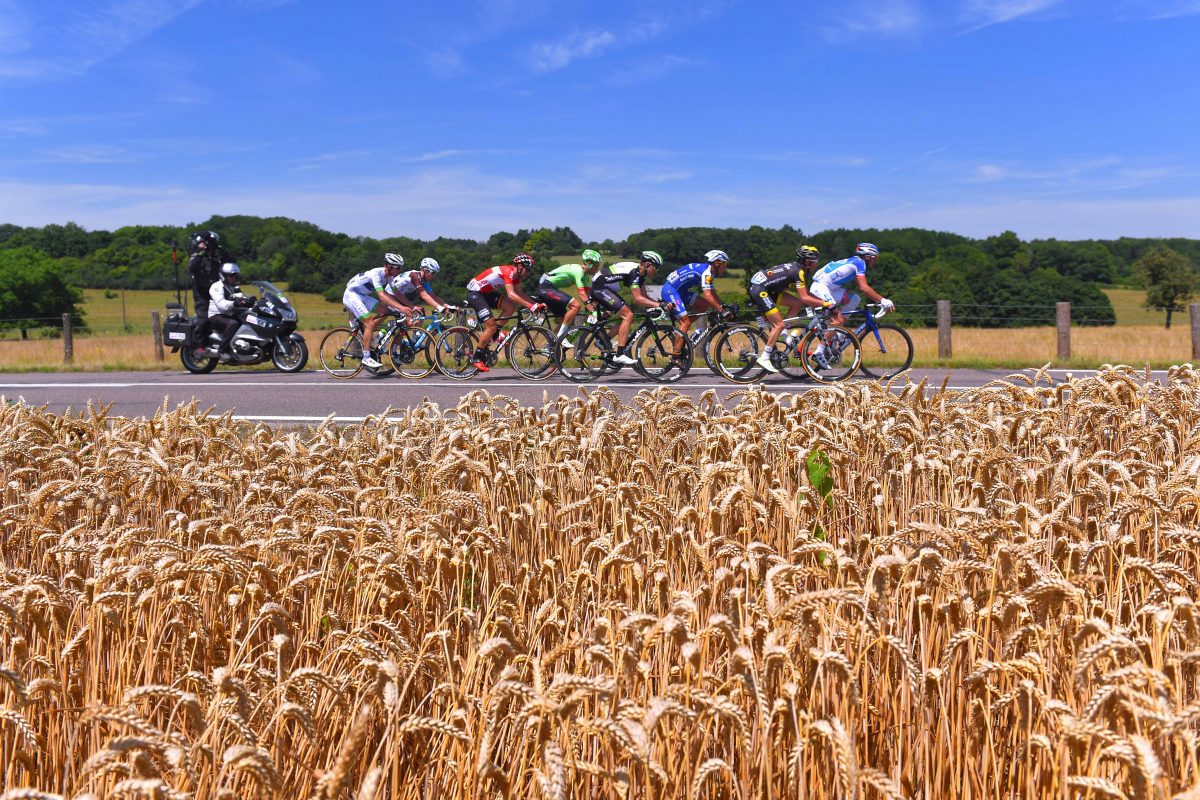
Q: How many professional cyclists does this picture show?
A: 8